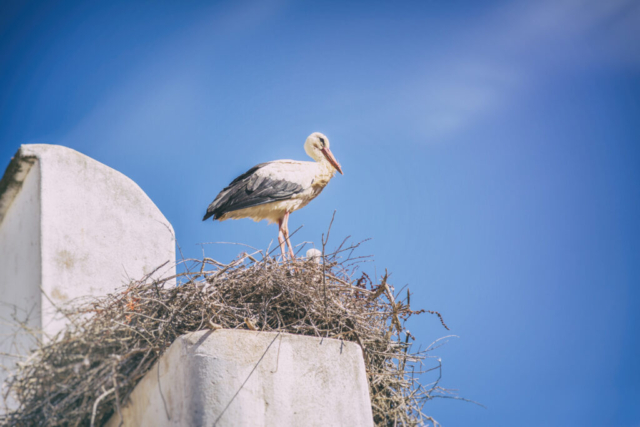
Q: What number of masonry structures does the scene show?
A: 2